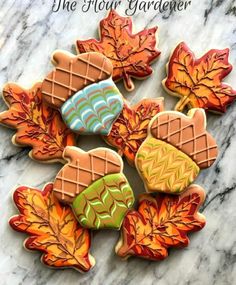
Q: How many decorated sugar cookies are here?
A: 9